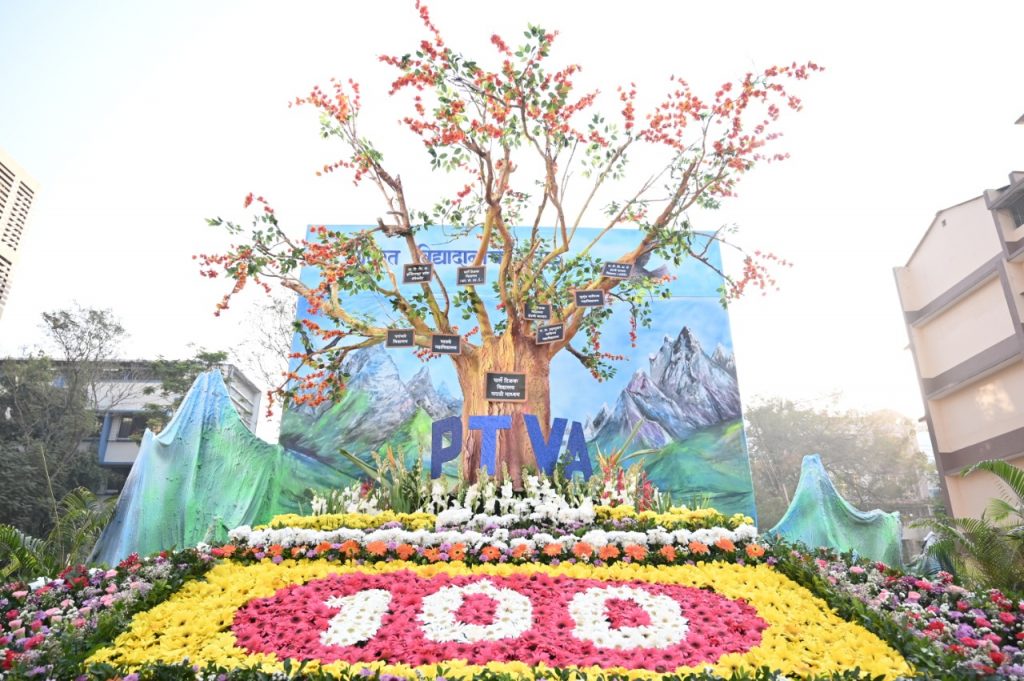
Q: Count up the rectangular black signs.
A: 9